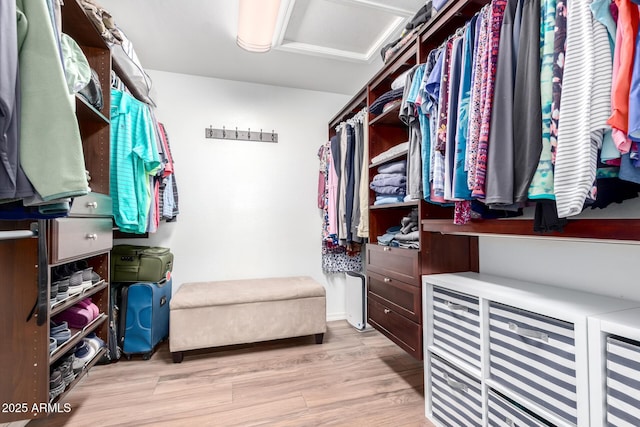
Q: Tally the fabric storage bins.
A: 5